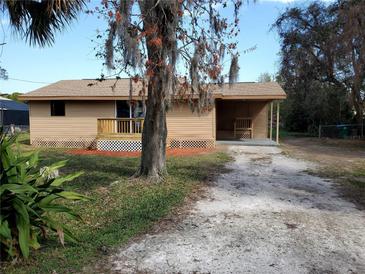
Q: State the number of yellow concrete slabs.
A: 0